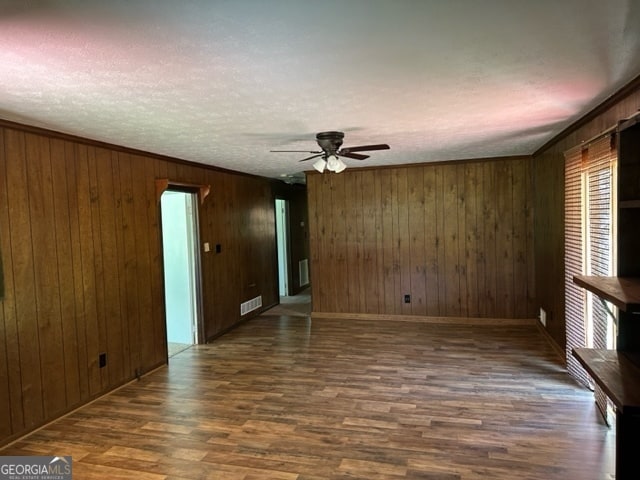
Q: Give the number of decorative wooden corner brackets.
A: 2